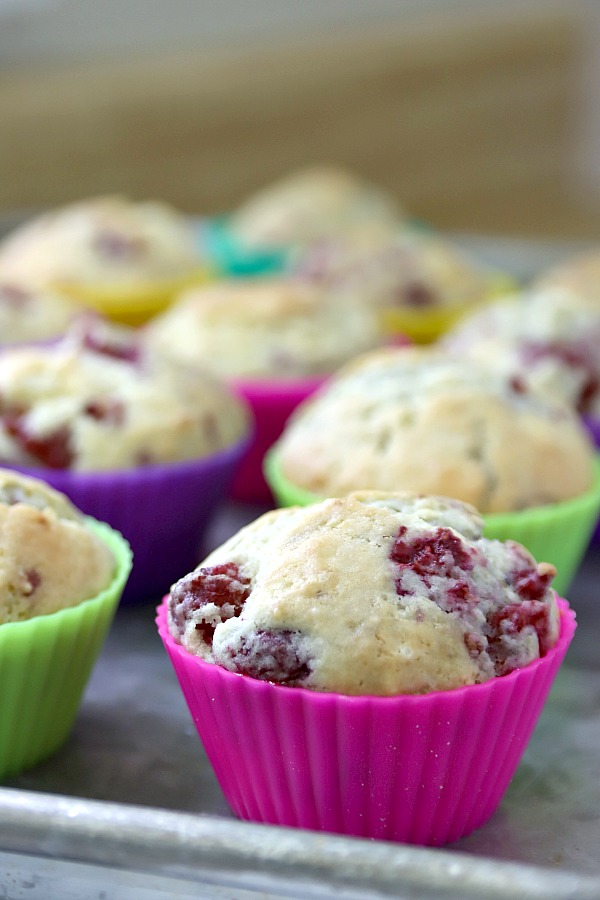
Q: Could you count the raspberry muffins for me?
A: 11